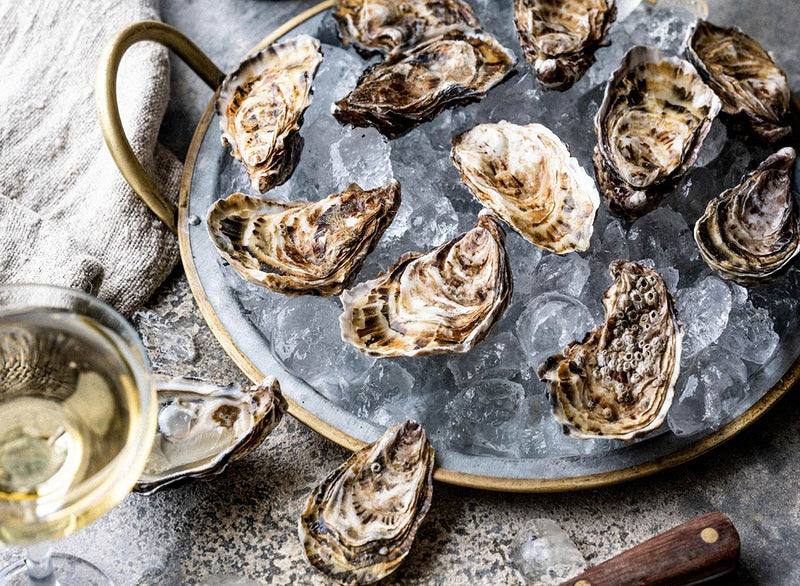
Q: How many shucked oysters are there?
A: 1